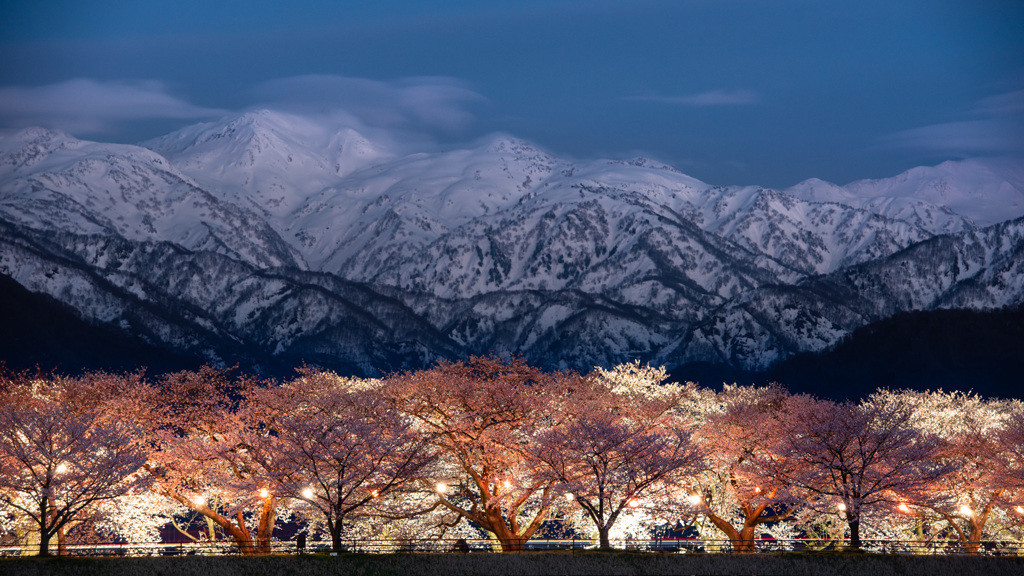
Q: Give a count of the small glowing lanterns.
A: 15